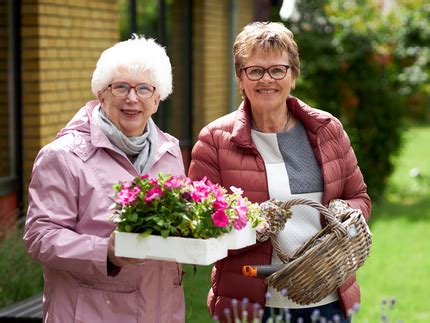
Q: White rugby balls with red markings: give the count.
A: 0